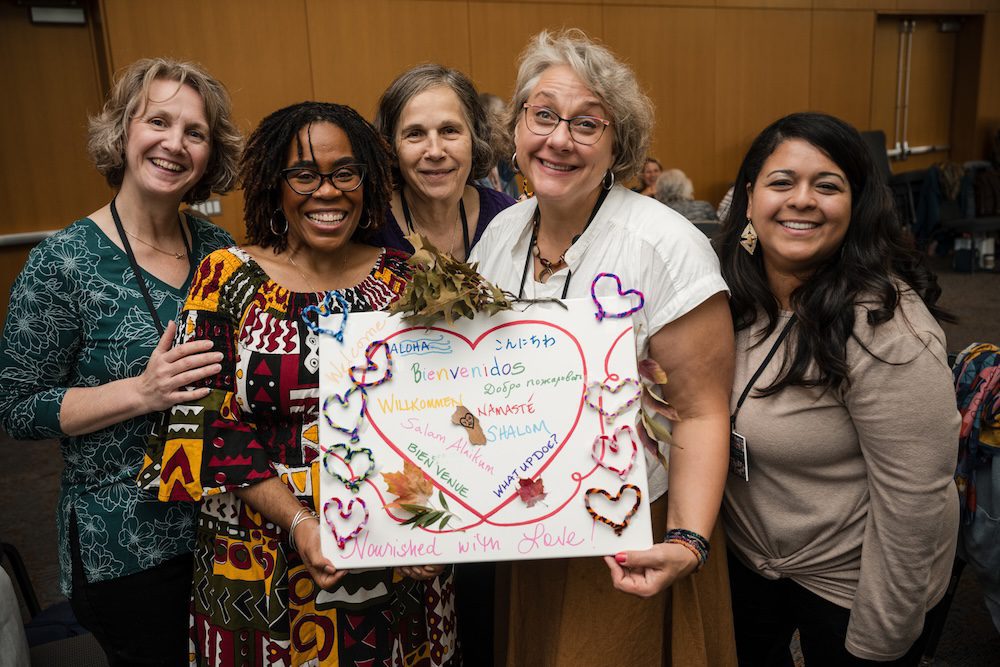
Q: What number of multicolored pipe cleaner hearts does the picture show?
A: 9